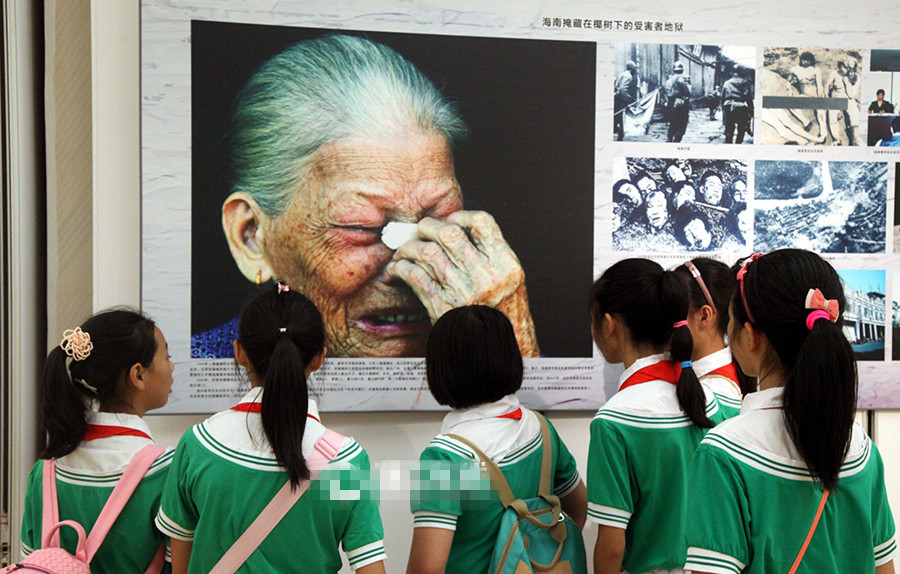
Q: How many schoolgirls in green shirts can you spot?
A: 6